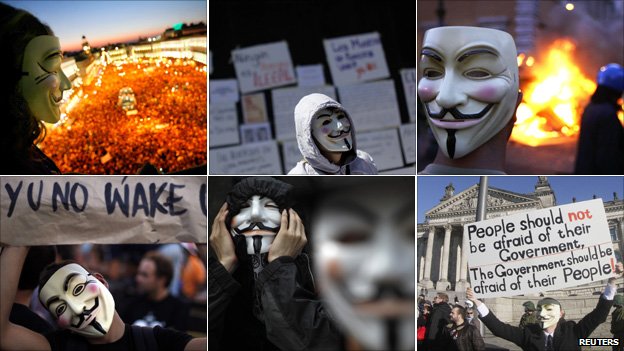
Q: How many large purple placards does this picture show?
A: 0